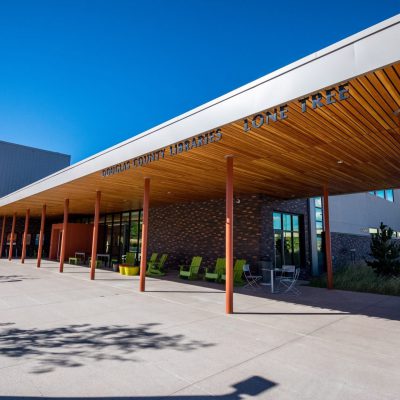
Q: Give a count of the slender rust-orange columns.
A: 9